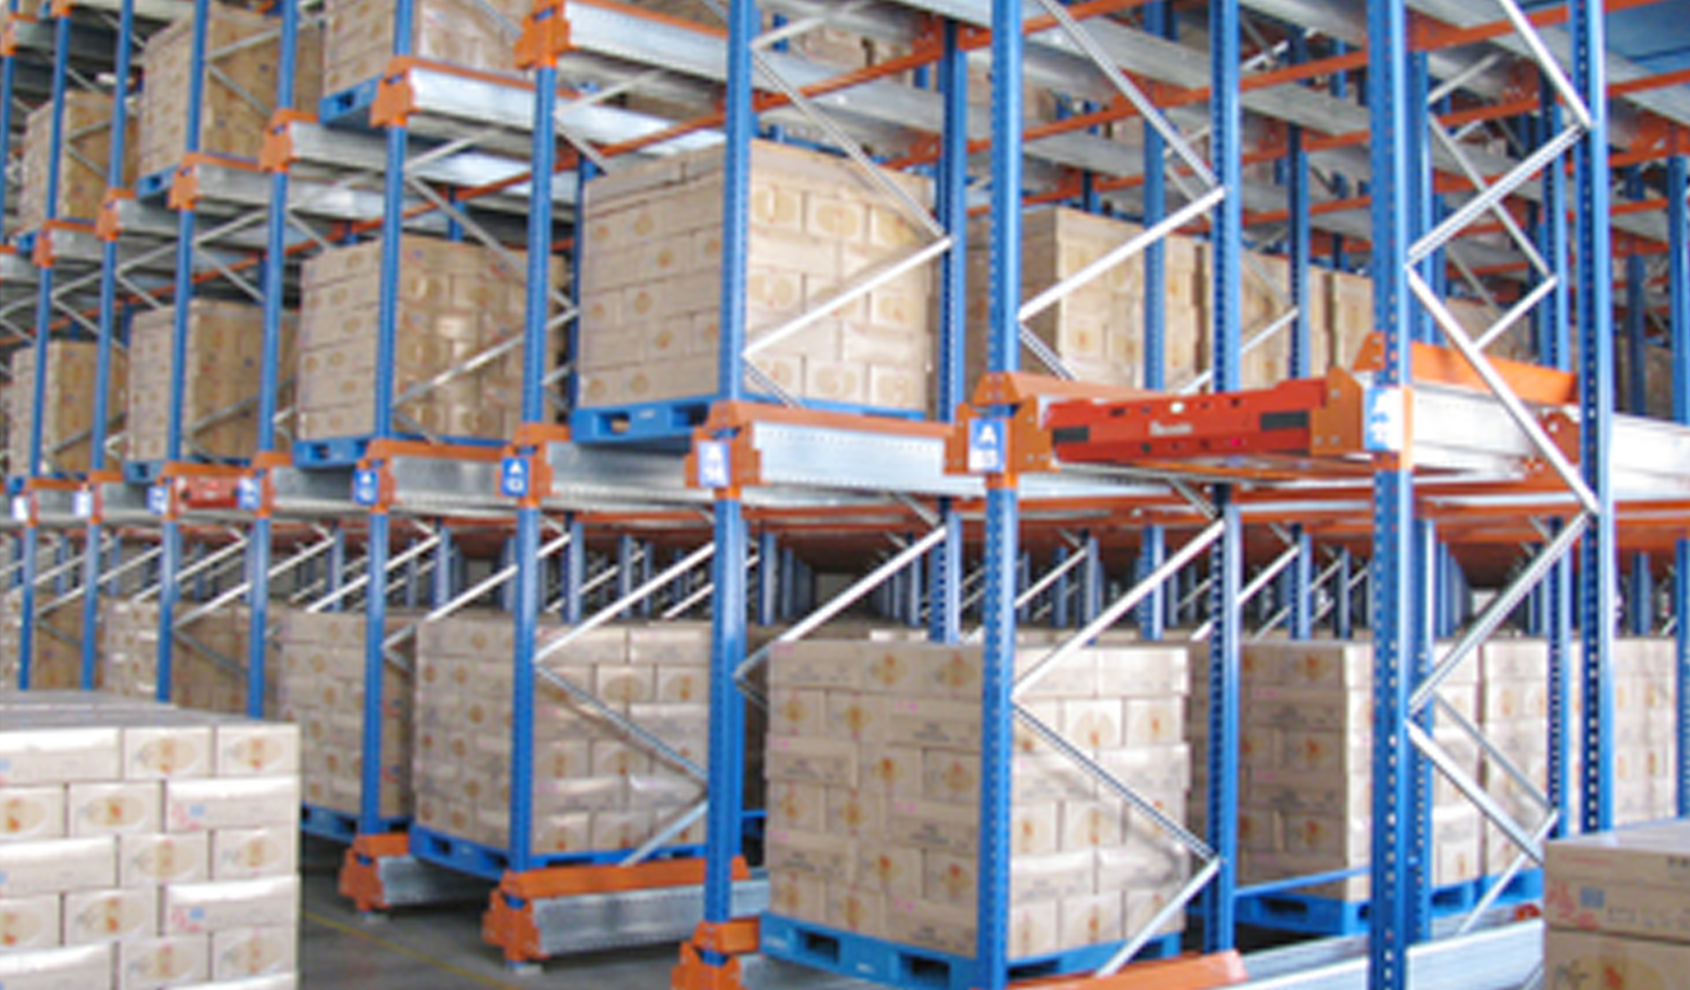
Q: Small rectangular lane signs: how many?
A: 9